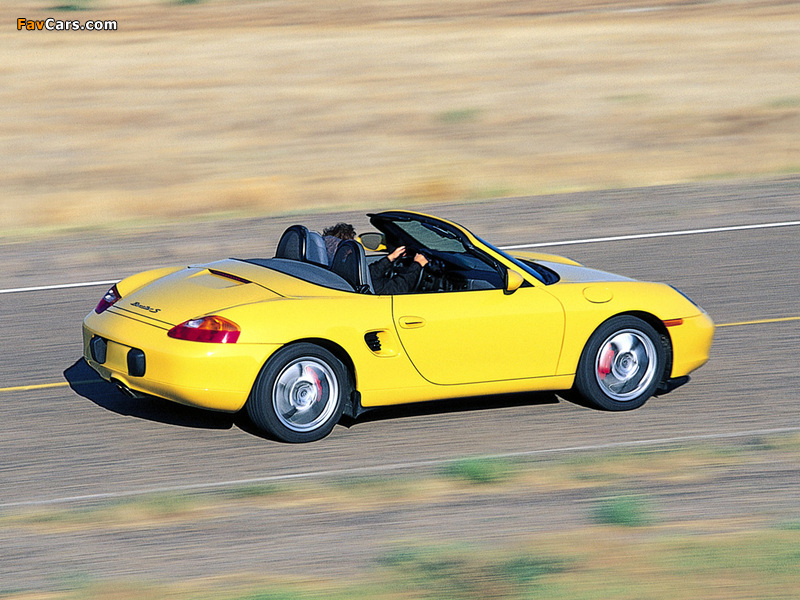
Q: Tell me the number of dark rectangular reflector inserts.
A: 2